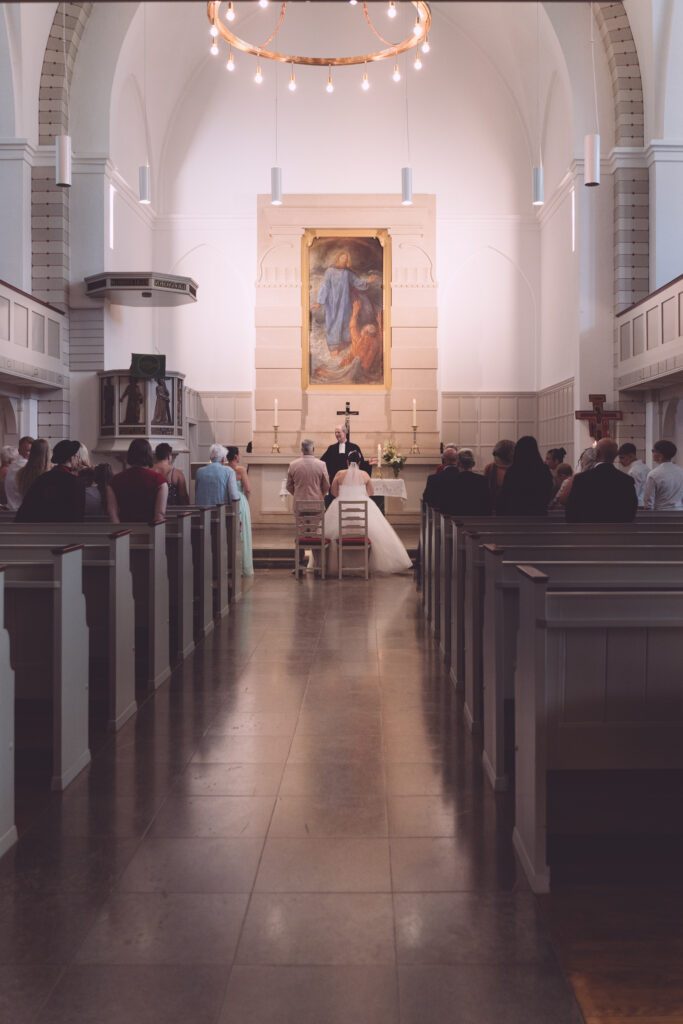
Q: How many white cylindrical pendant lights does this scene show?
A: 6